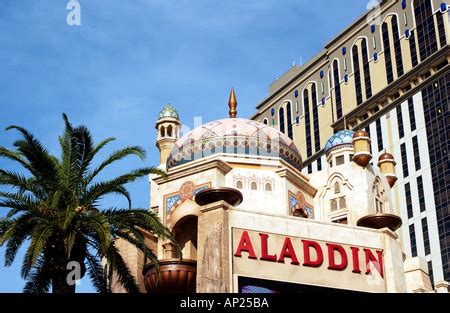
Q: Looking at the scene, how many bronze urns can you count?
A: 3